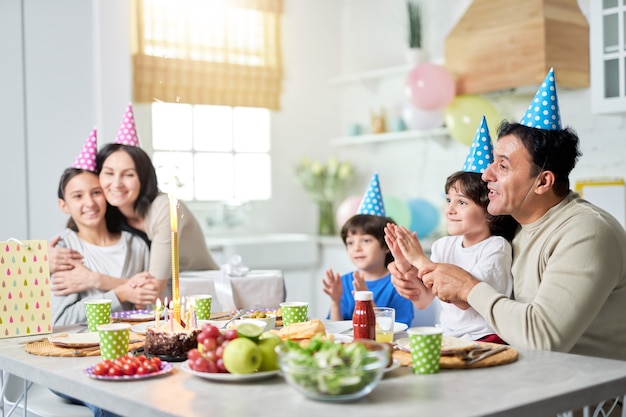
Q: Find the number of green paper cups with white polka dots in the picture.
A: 5